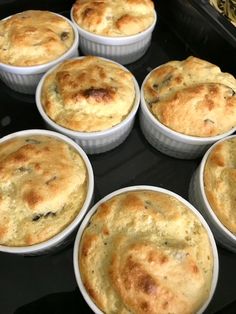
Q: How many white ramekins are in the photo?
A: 7